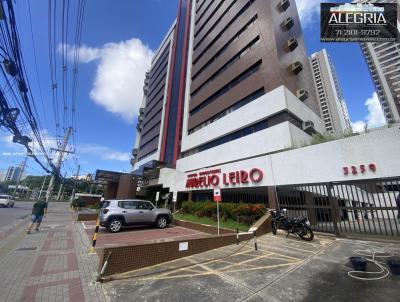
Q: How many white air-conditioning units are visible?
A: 6